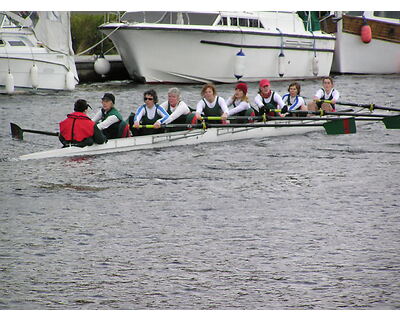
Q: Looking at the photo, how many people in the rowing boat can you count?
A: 9